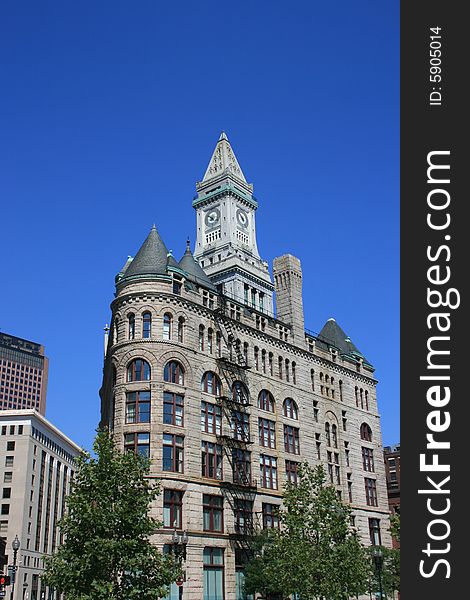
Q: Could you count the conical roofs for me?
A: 3